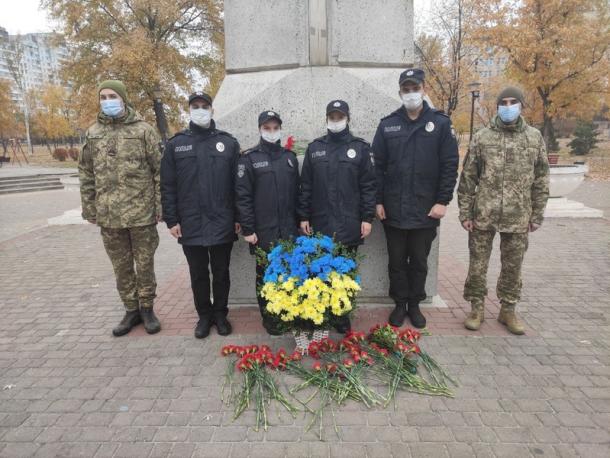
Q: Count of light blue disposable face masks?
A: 2